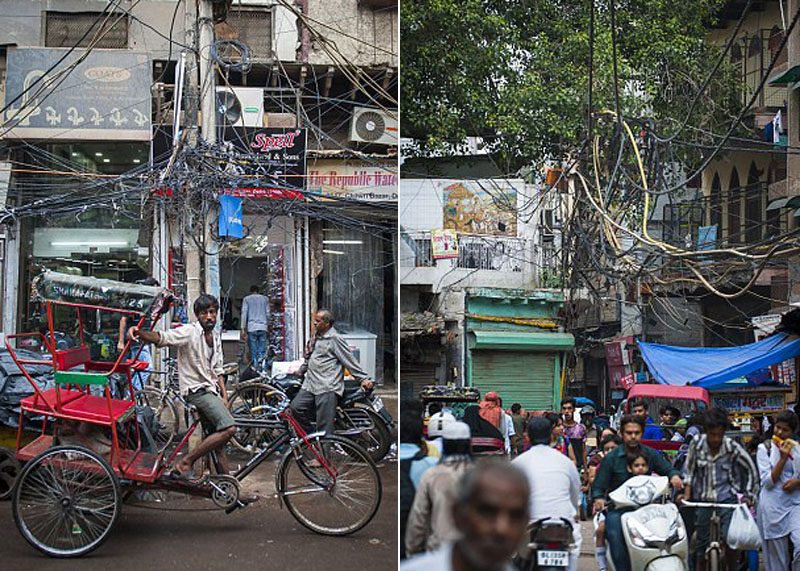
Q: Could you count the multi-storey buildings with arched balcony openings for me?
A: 1